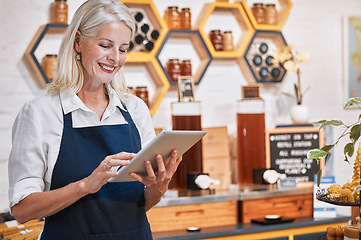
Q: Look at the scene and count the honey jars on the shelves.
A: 12